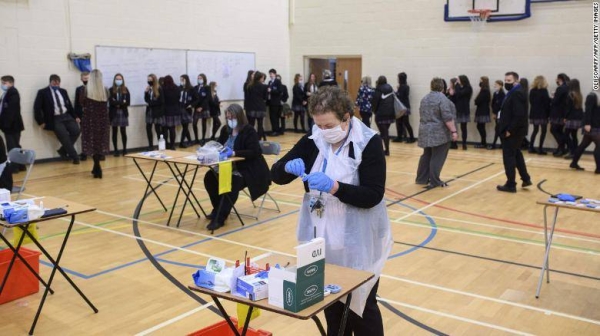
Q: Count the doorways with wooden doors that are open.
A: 1